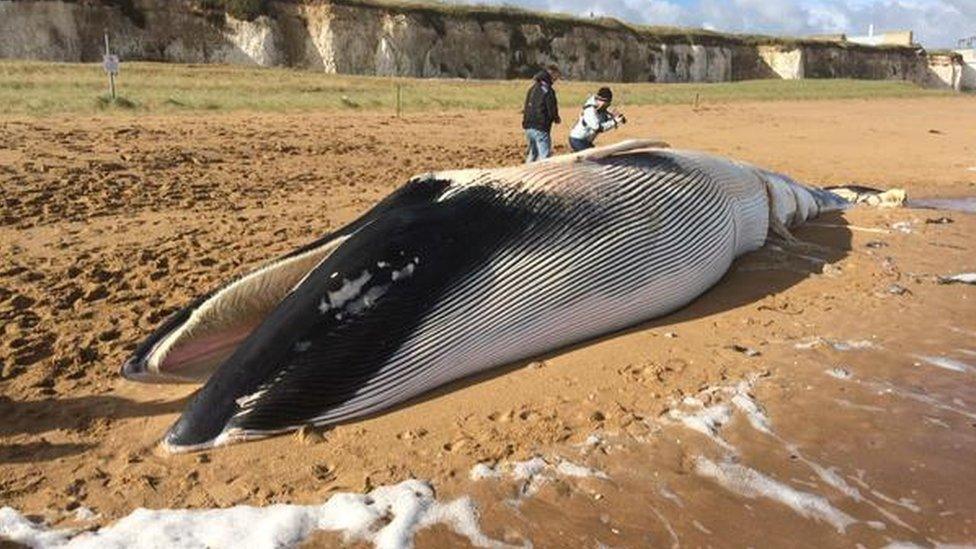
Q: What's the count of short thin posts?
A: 2